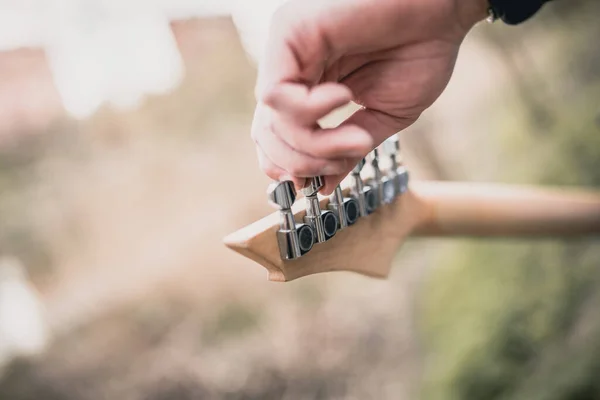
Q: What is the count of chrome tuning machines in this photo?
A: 6